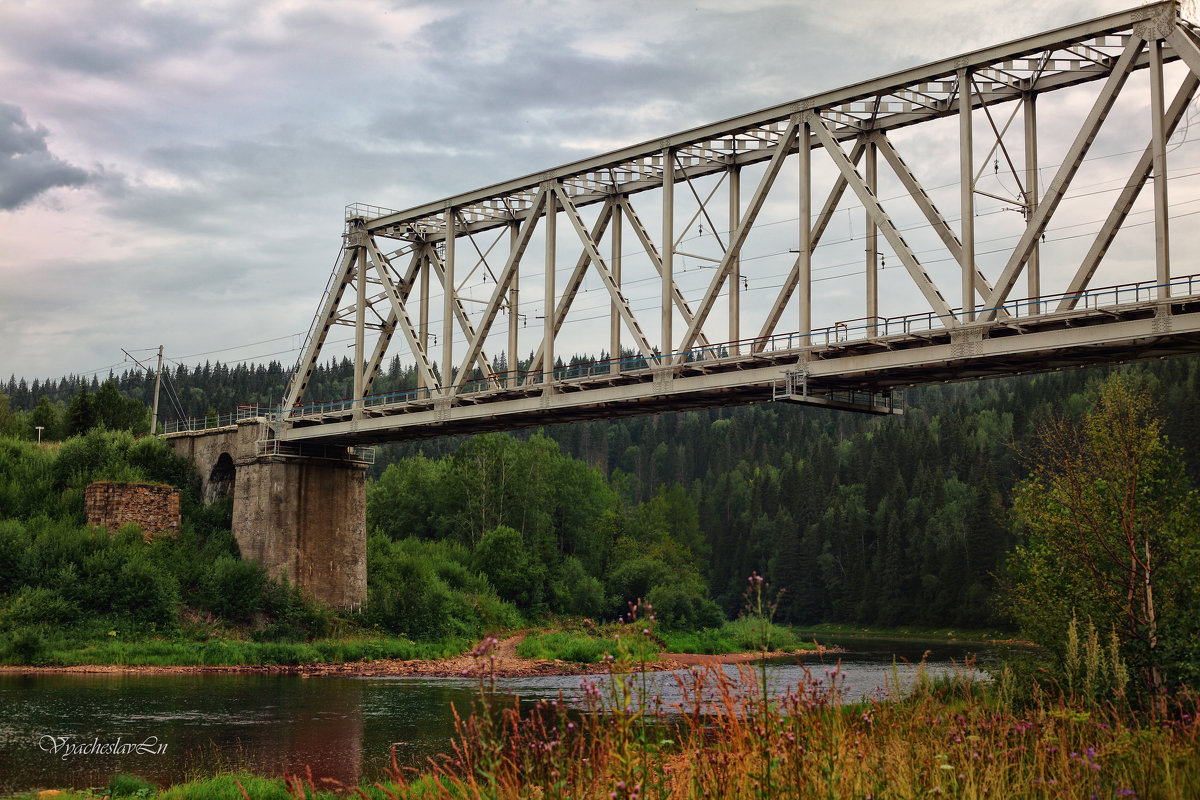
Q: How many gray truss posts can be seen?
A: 13